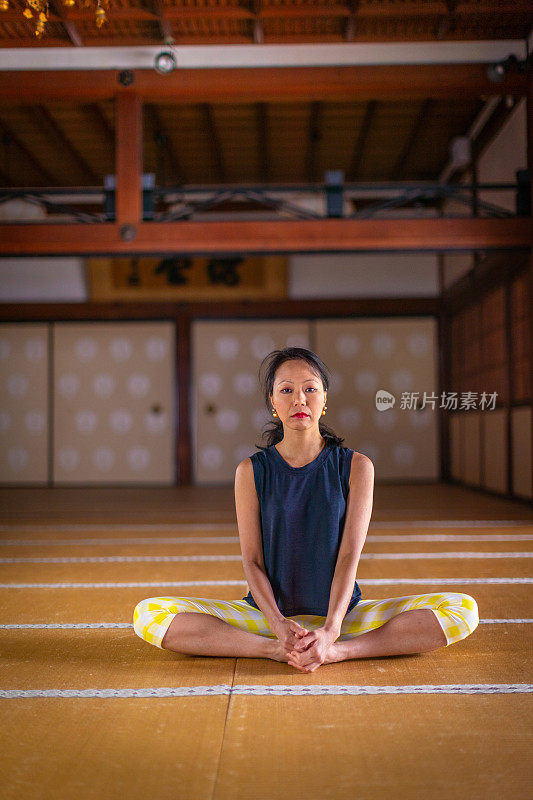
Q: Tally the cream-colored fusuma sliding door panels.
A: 4